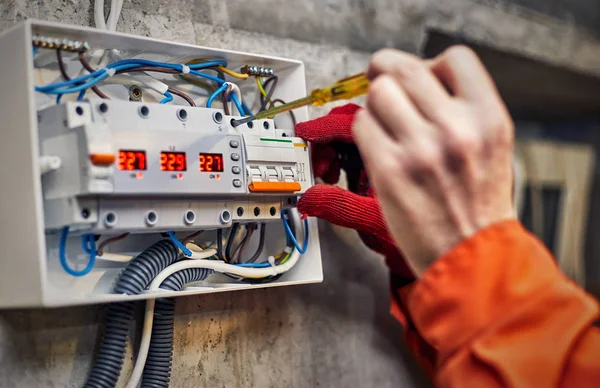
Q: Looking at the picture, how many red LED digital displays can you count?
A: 3